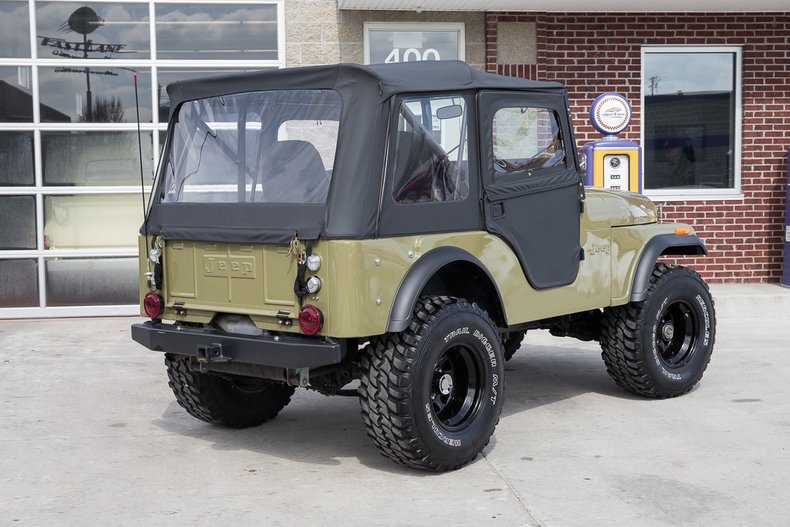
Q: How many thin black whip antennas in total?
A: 1